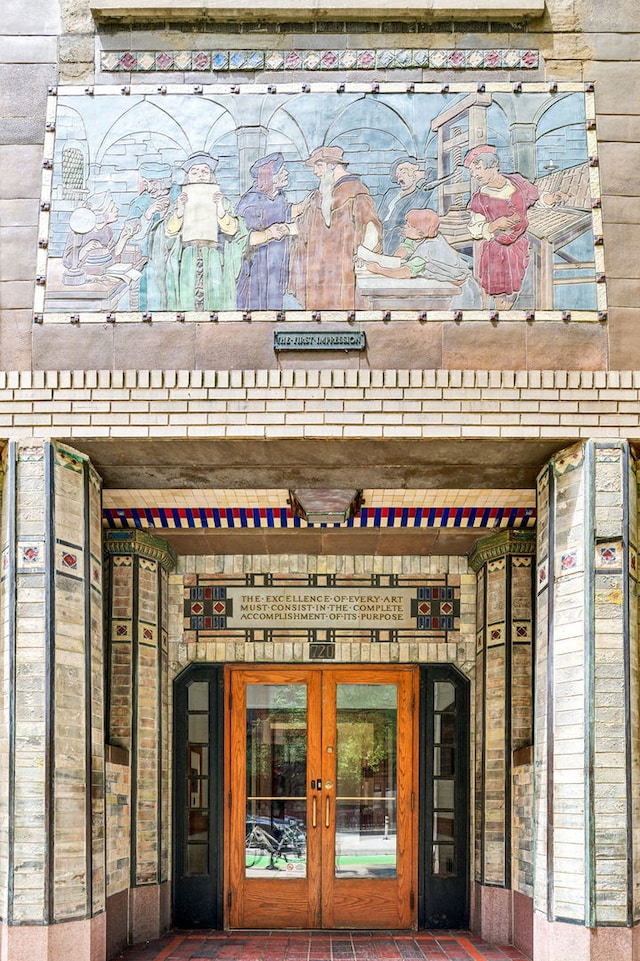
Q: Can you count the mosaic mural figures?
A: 8